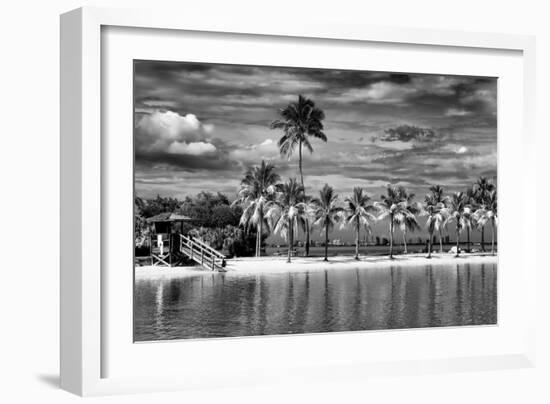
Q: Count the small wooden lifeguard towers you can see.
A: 1